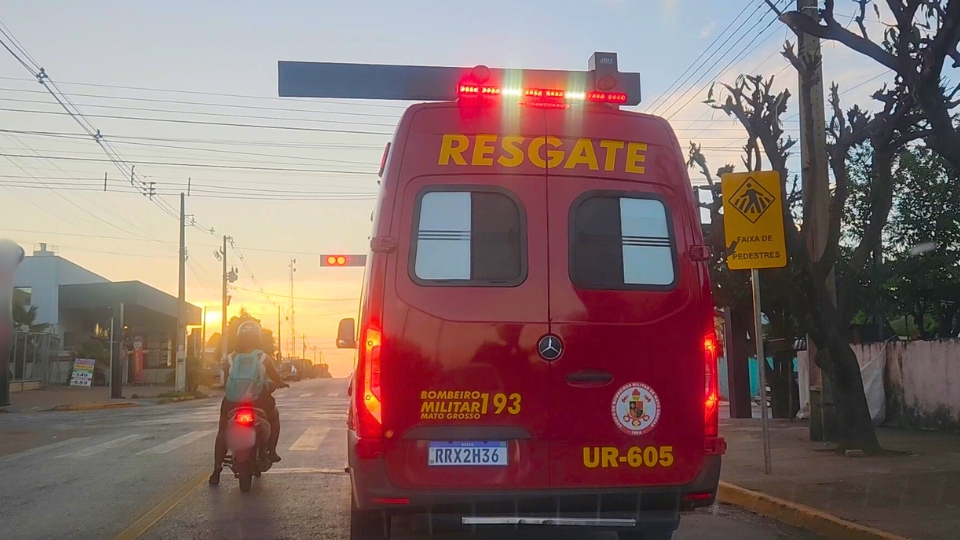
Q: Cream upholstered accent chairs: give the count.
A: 0